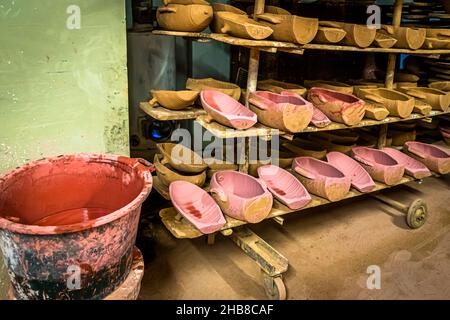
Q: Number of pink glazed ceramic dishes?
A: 12